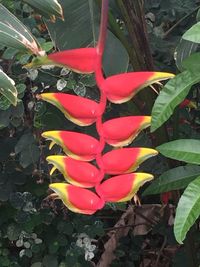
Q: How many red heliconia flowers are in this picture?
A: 9